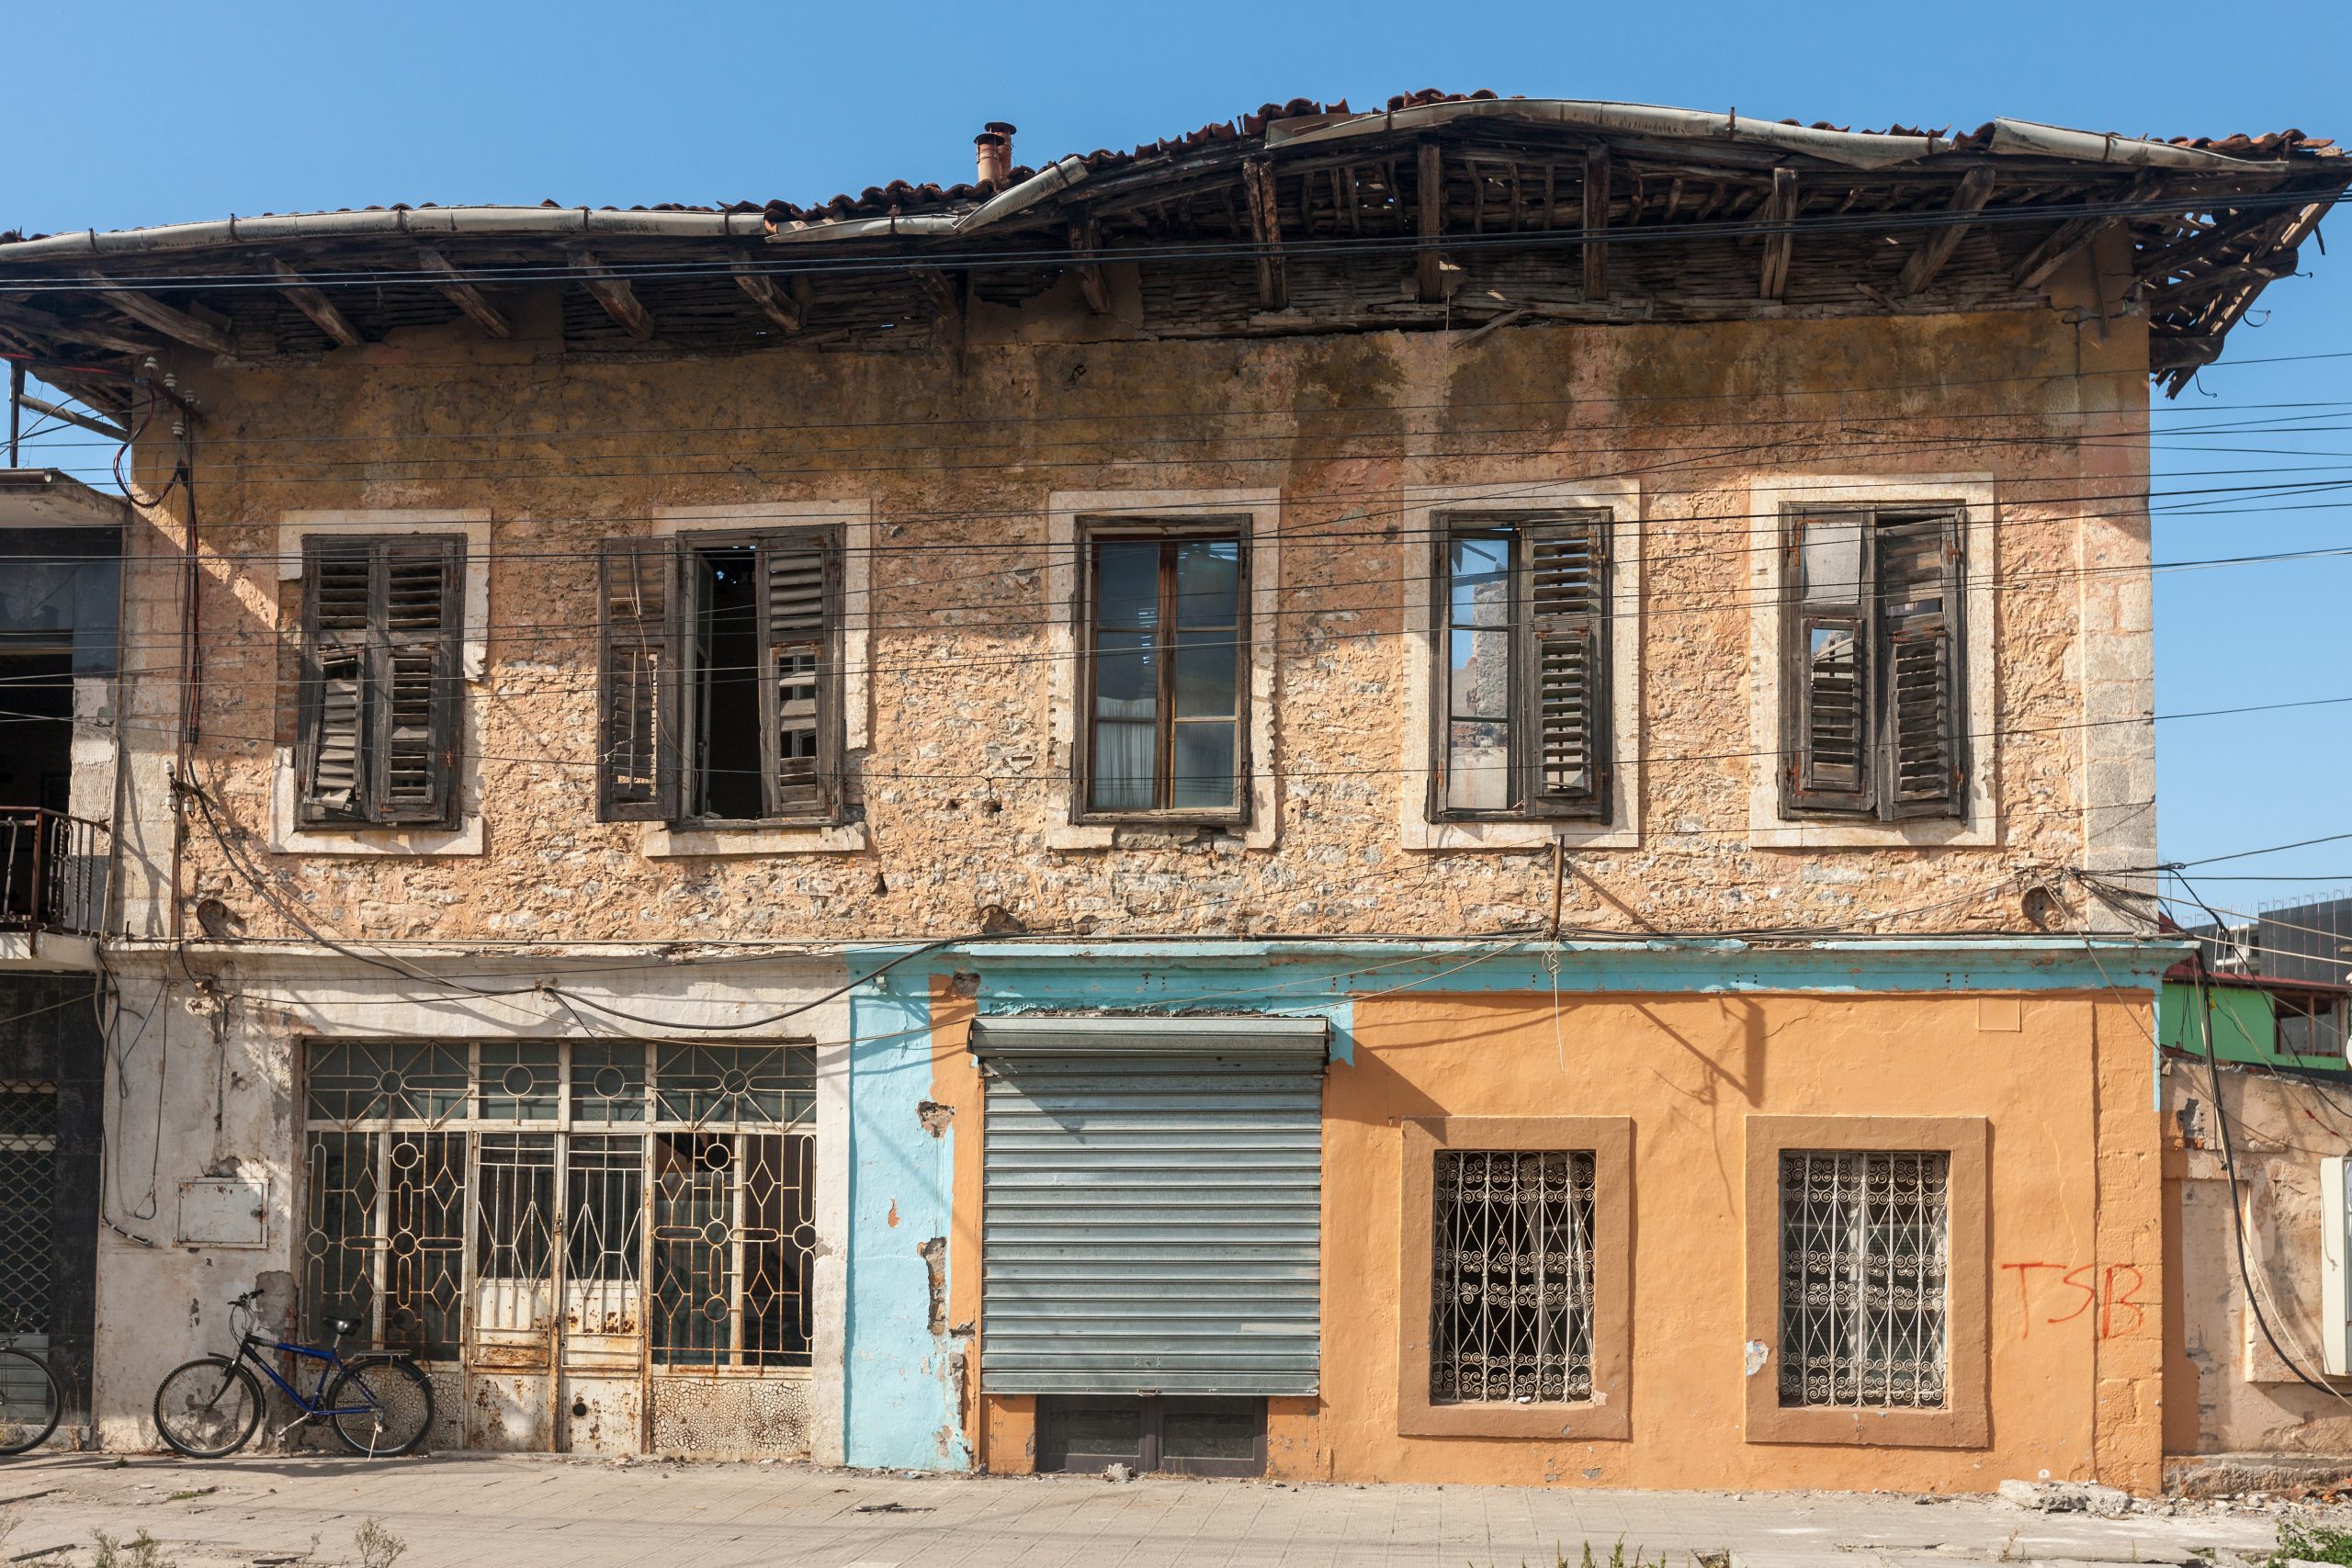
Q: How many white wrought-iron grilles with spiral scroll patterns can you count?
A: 2